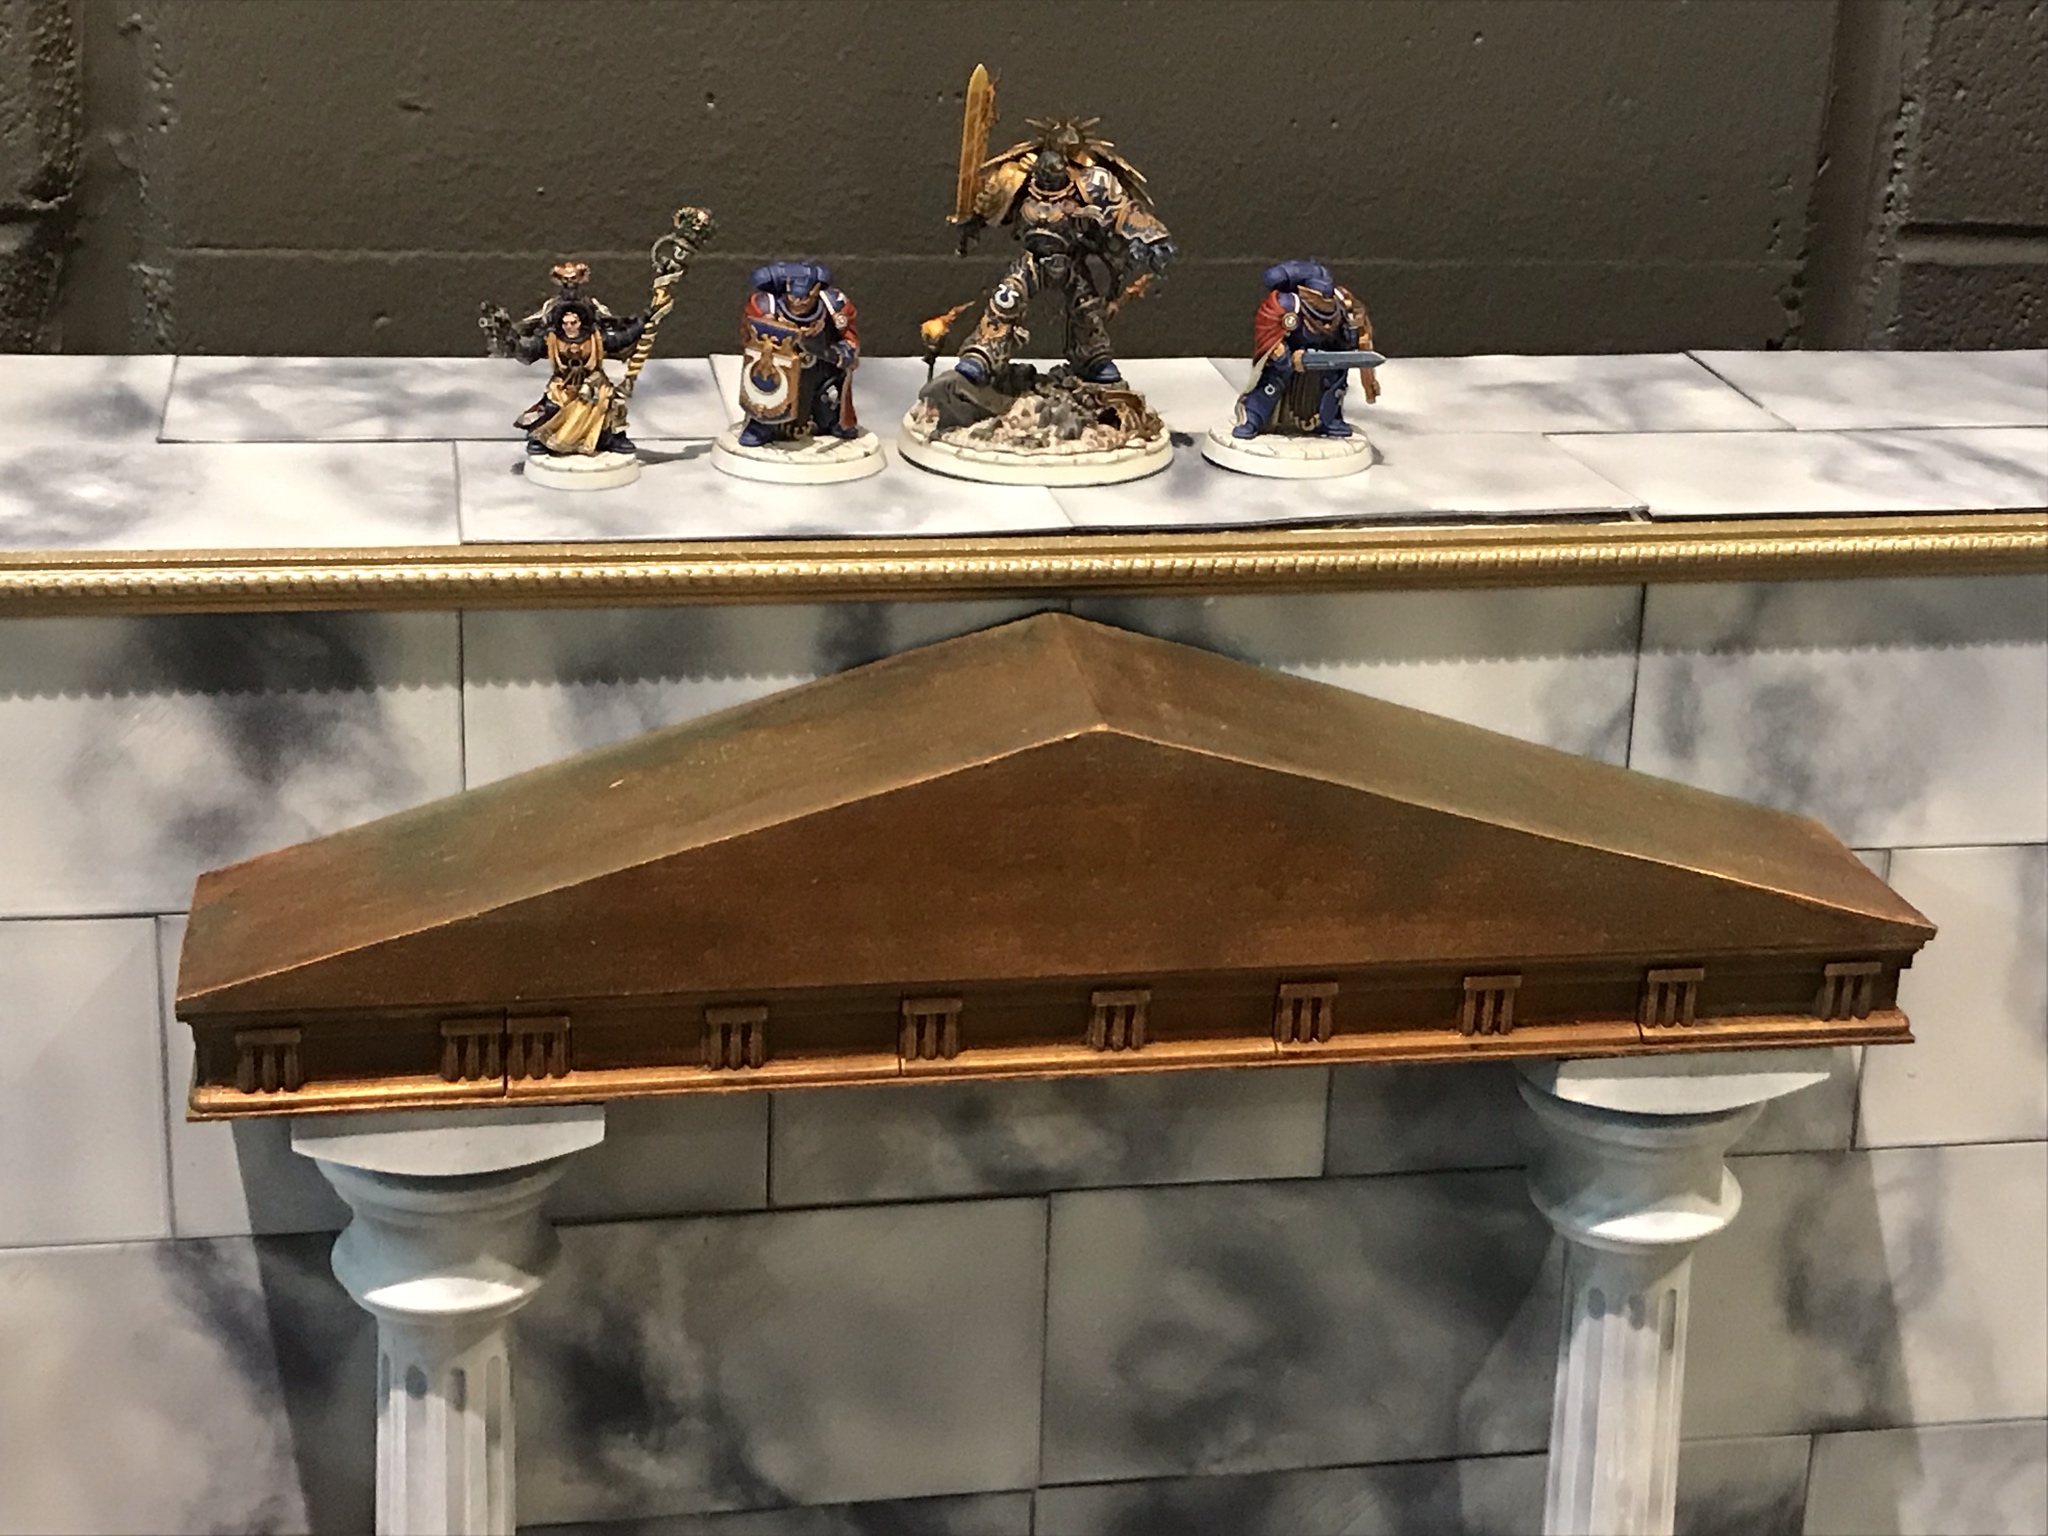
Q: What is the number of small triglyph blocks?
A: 10